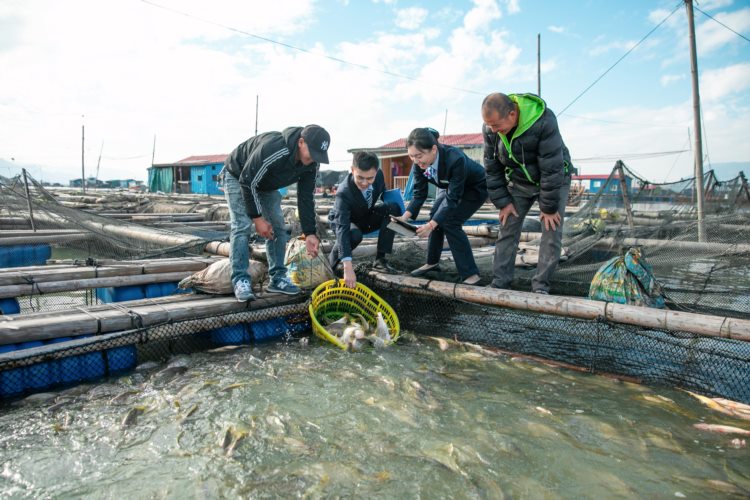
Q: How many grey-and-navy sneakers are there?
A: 2